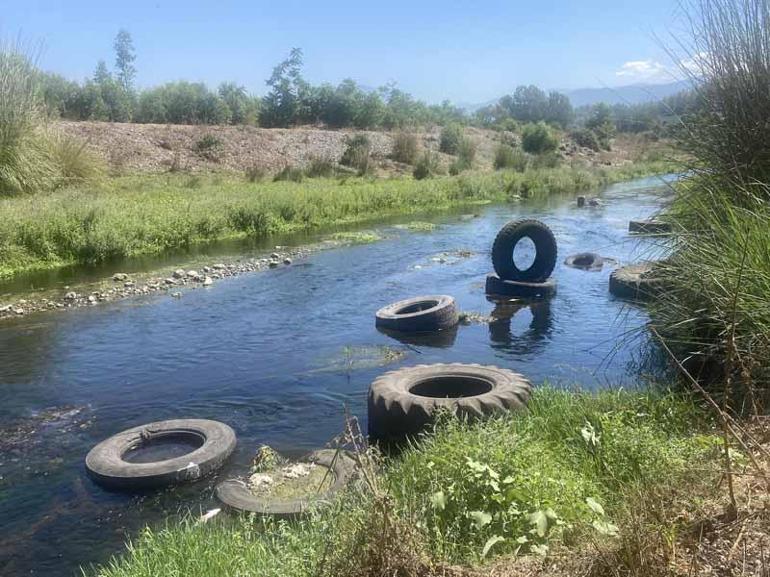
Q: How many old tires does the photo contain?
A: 9